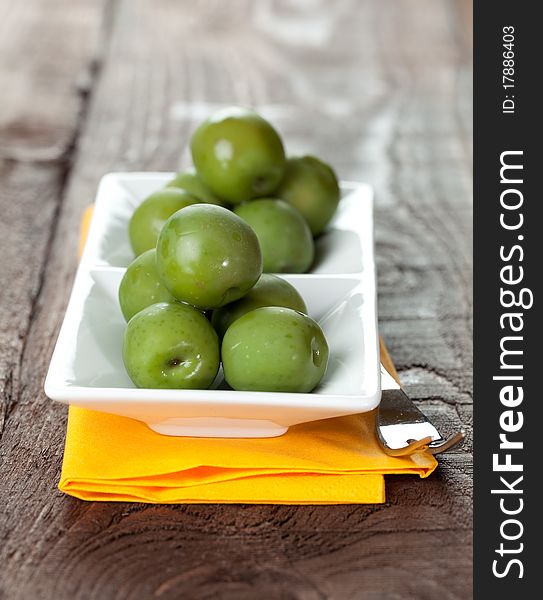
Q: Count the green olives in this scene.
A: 10